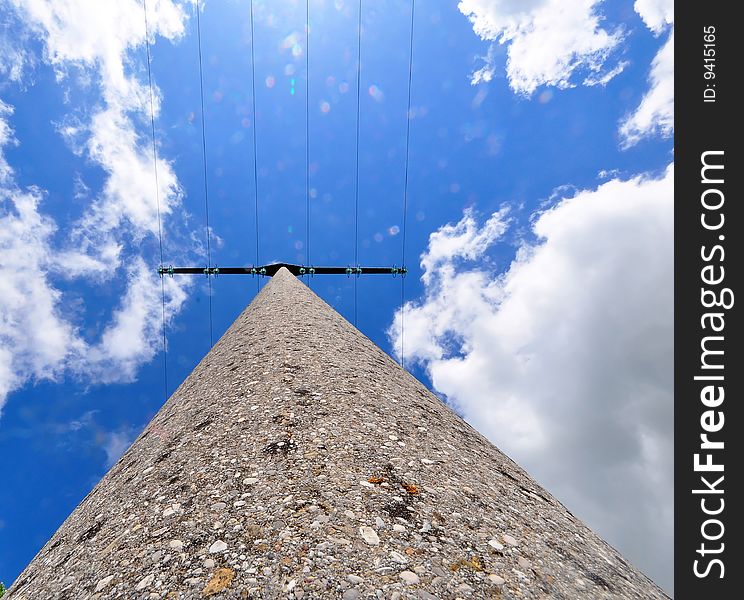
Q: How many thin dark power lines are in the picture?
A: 6